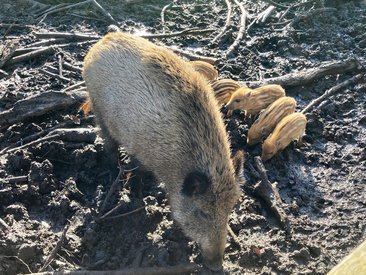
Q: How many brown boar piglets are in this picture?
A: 5